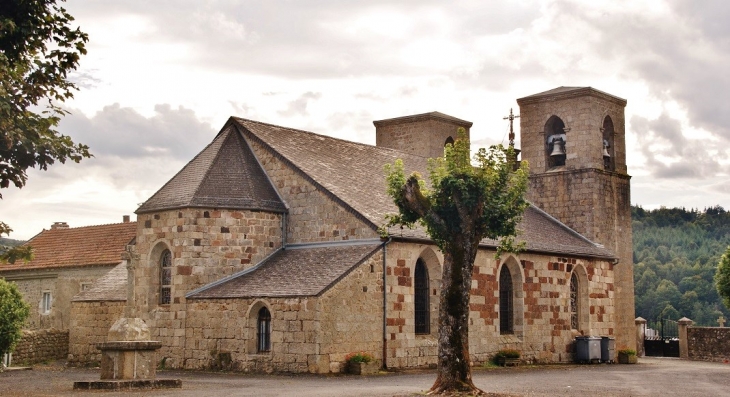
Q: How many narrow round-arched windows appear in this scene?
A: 5